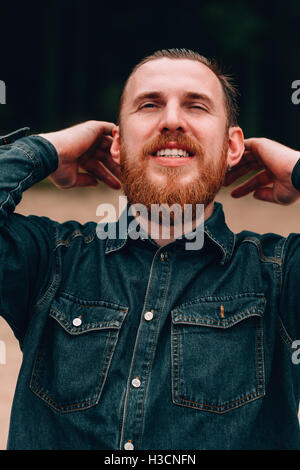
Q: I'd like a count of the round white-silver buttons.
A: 4